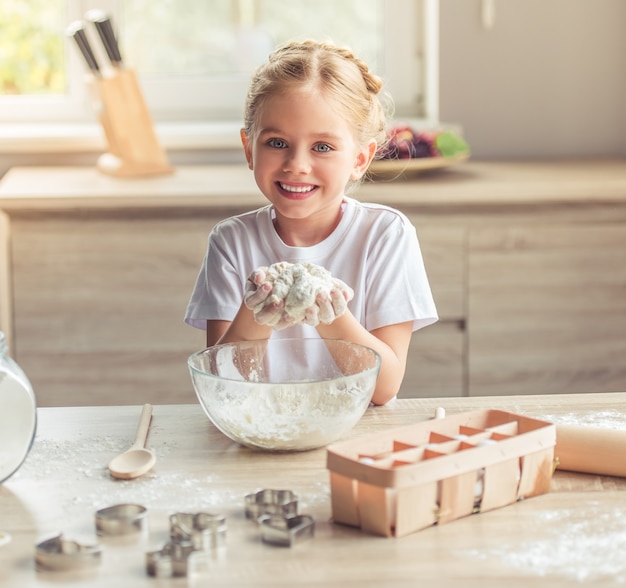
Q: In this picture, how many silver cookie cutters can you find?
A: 6